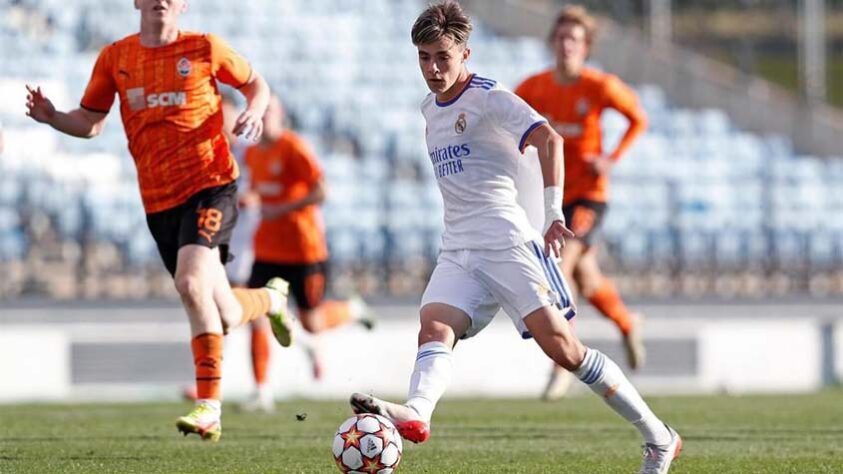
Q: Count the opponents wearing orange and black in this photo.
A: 3